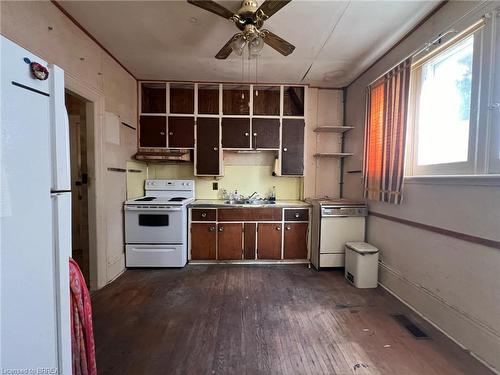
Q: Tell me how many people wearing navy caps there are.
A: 0